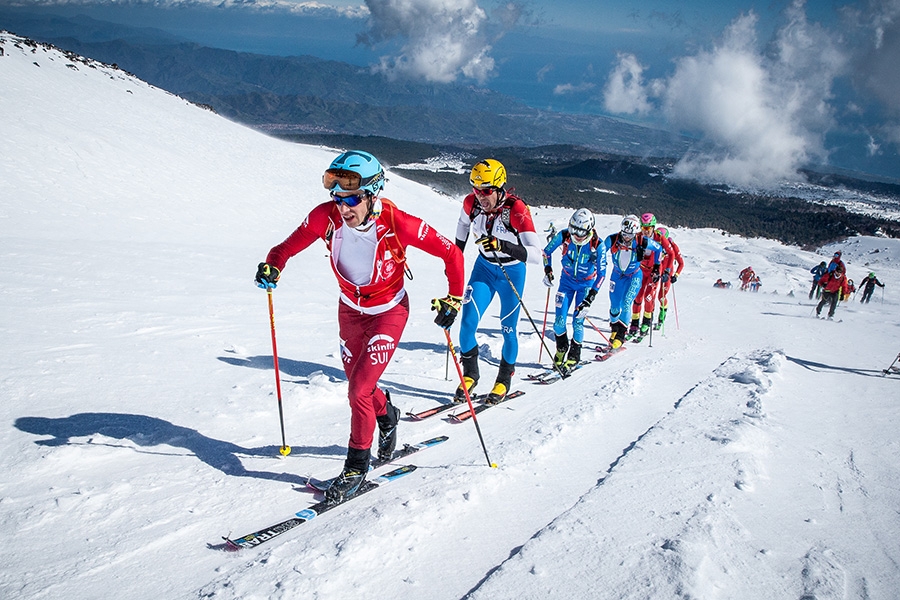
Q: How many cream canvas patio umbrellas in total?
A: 0